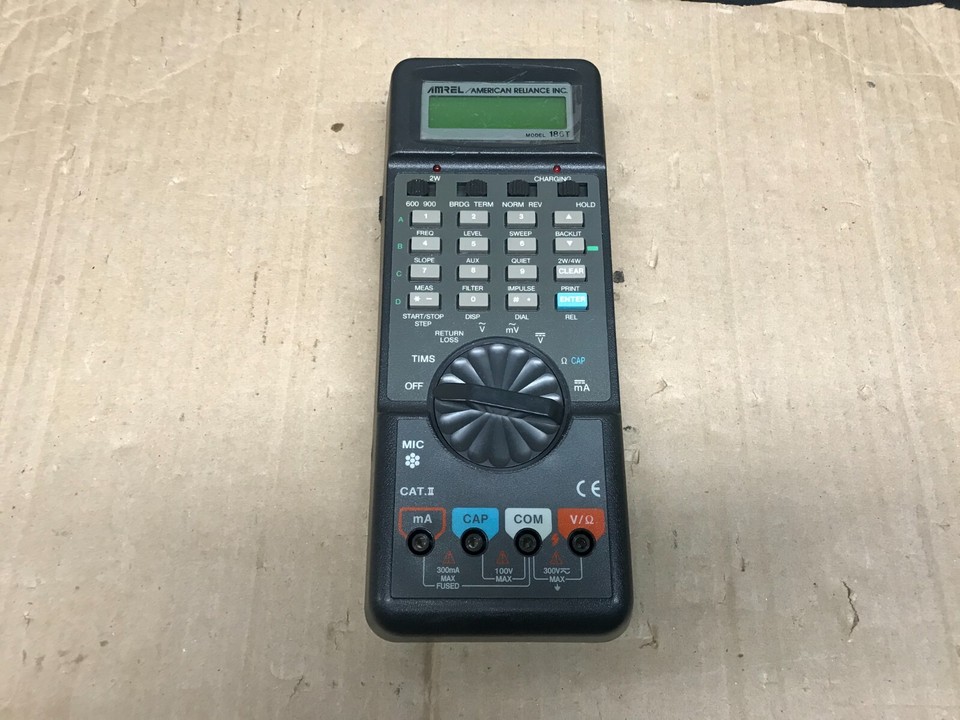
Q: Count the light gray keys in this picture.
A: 15